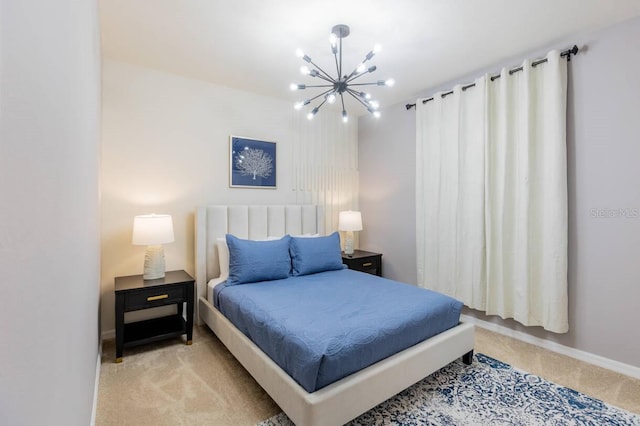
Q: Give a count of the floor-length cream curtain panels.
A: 2